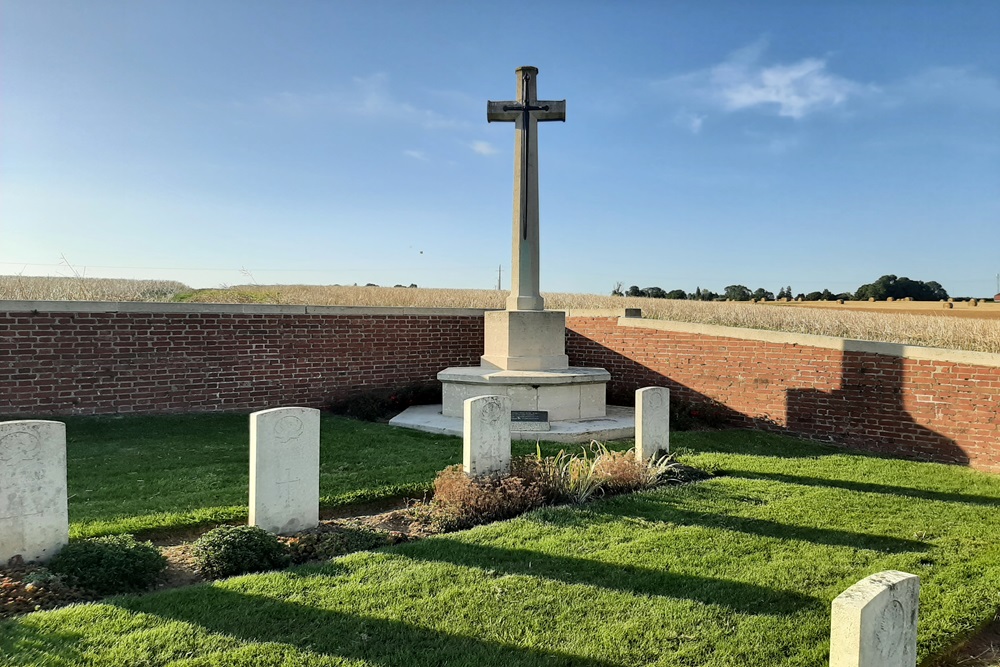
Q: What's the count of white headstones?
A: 5